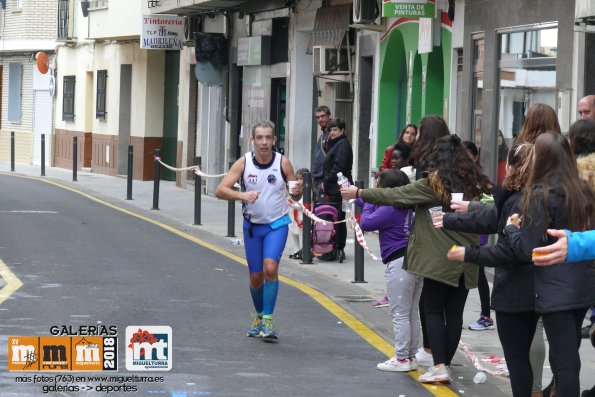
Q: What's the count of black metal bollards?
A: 9